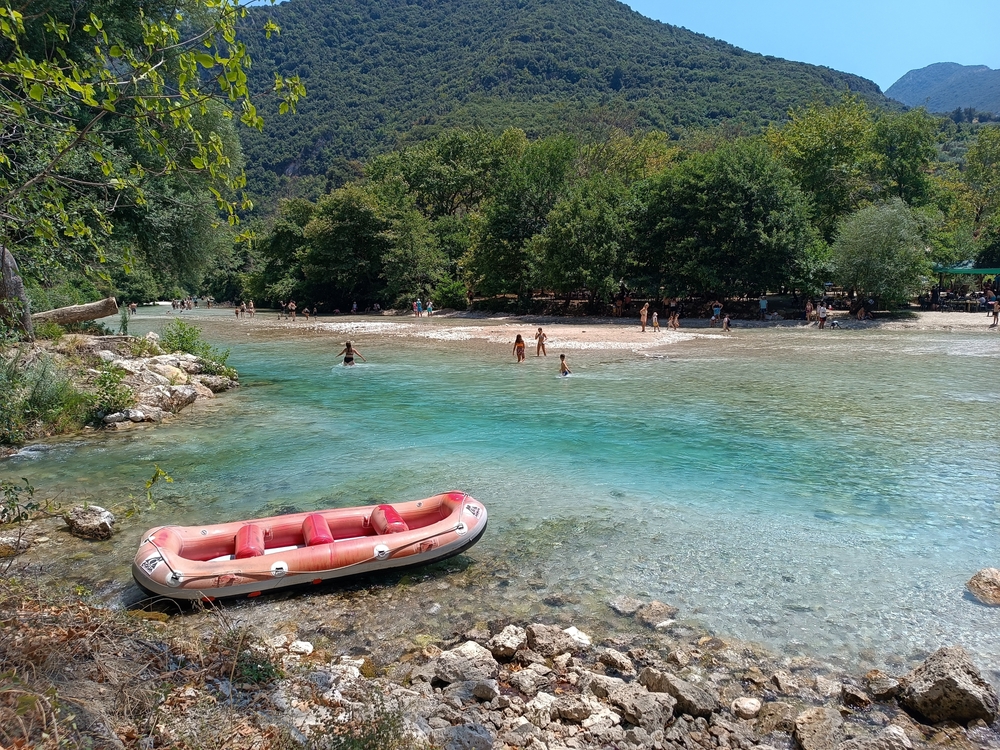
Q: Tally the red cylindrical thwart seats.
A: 3